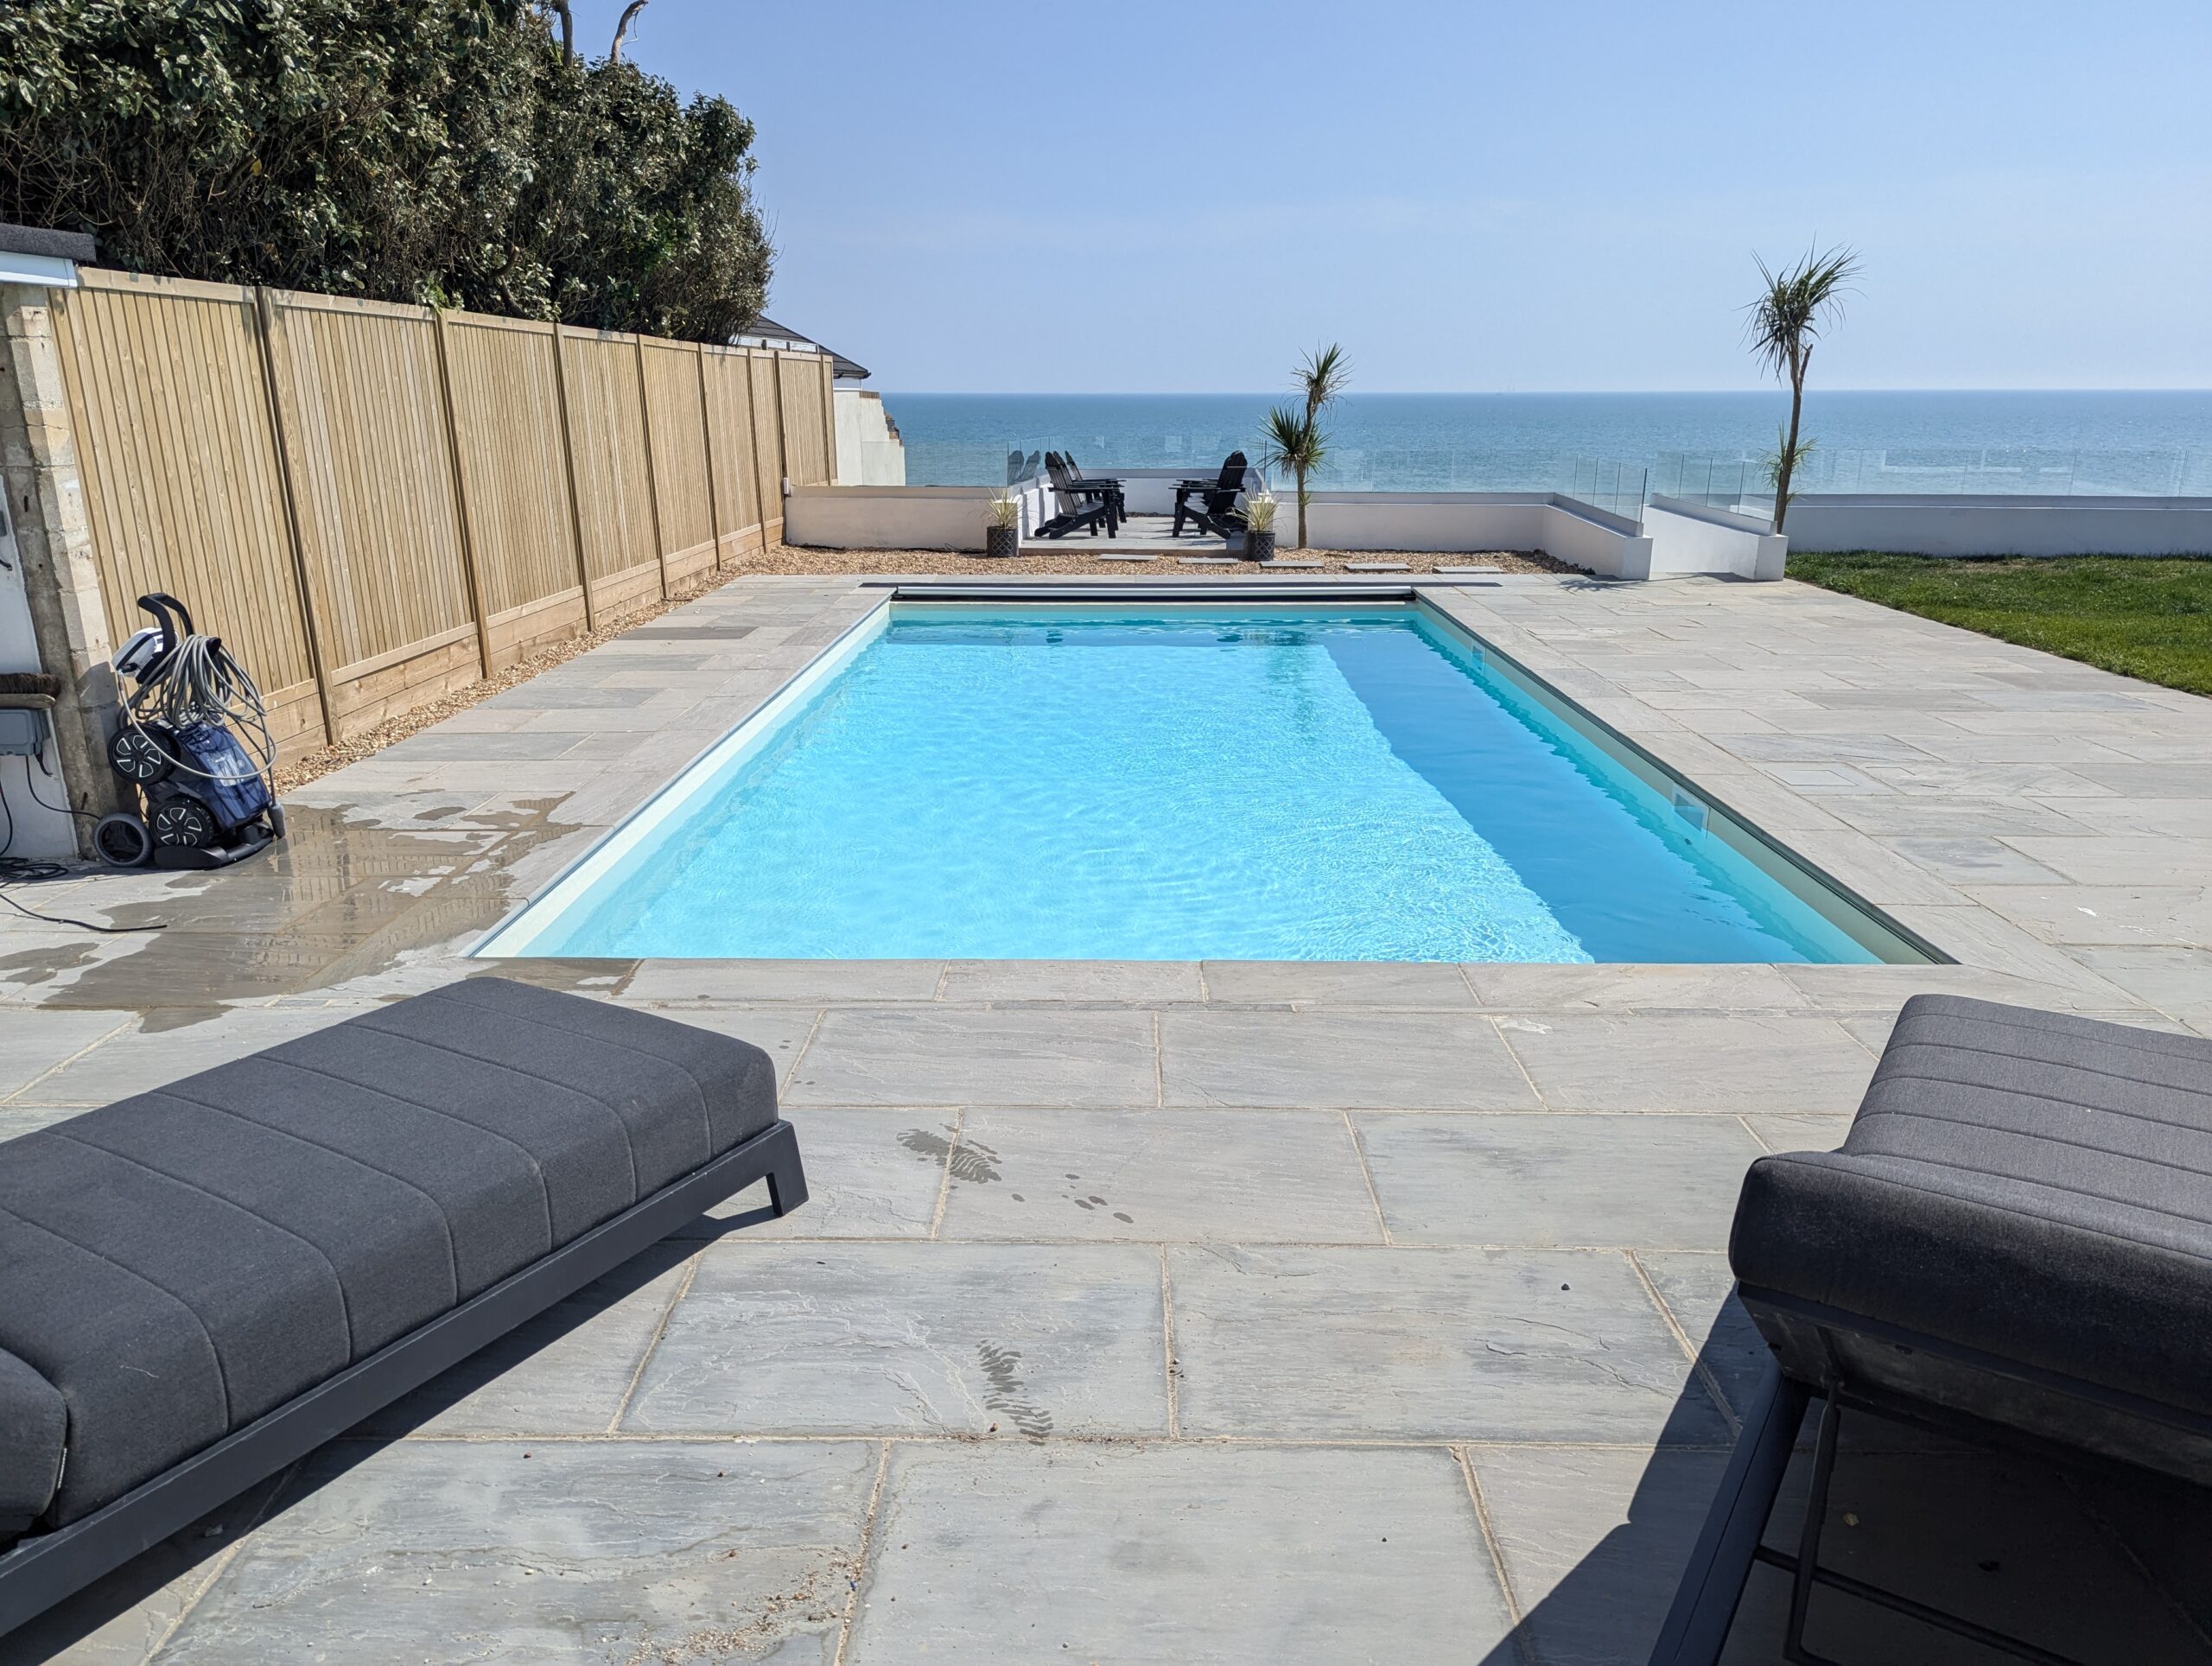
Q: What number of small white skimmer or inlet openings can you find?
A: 2